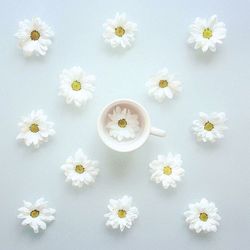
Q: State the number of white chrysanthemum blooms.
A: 13